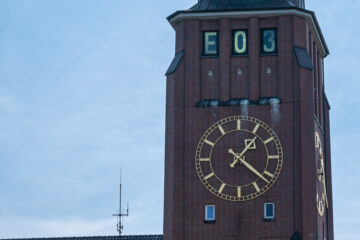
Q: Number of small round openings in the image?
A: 3